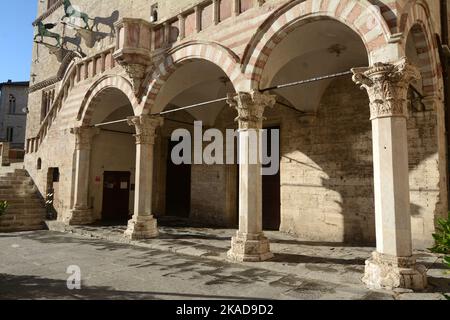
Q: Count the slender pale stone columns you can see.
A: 4